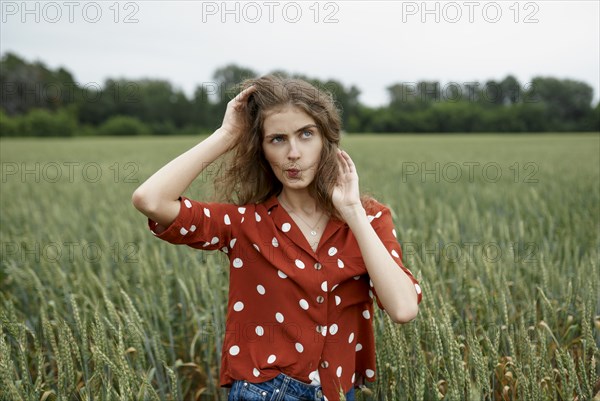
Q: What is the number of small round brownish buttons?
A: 4